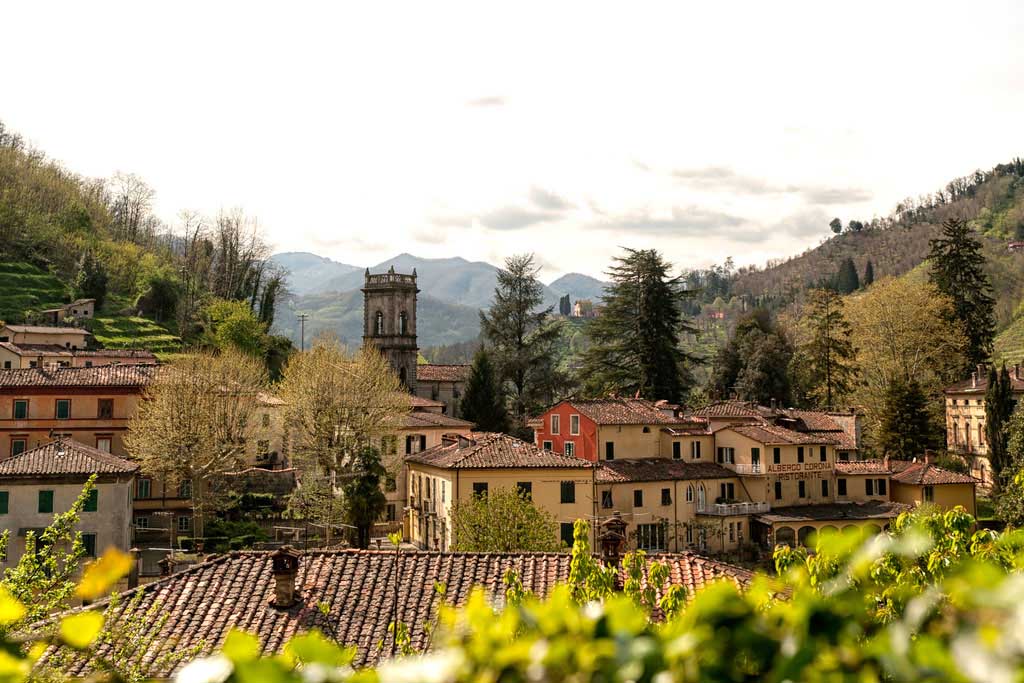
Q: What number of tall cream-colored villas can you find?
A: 1